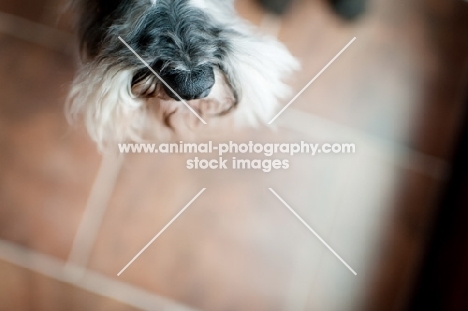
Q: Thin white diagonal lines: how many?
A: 4